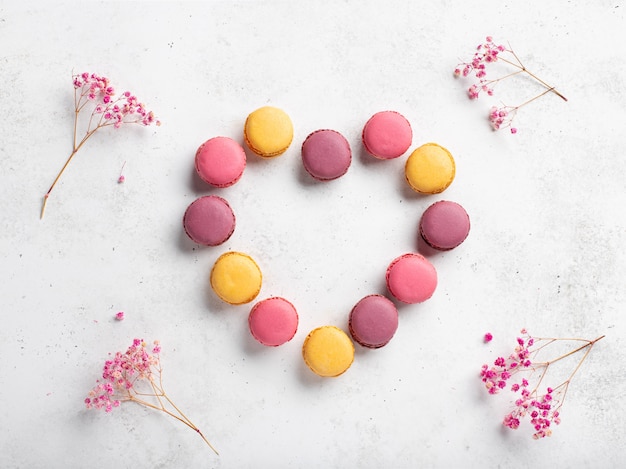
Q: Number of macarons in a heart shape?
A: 12